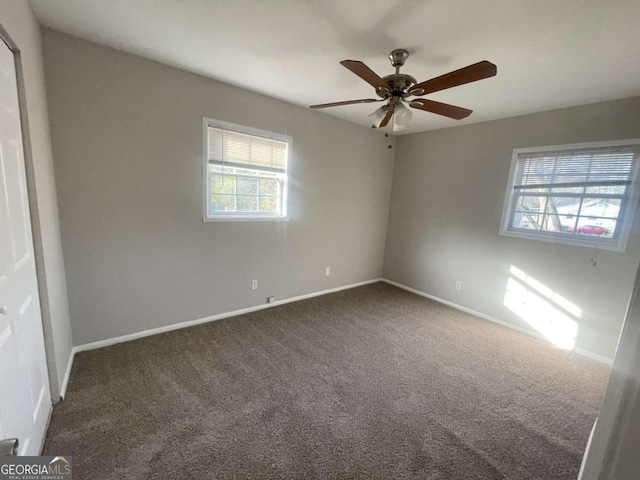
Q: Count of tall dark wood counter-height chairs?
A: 0